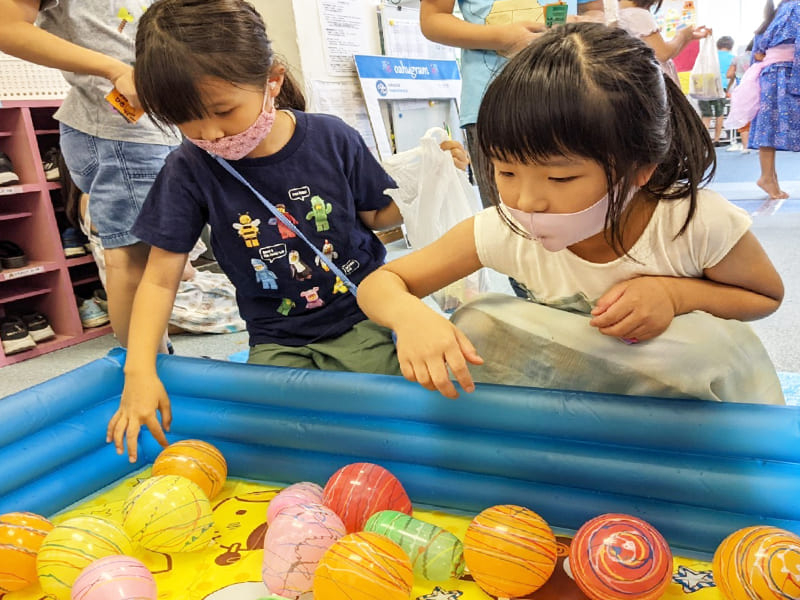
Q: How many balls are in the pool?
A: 13